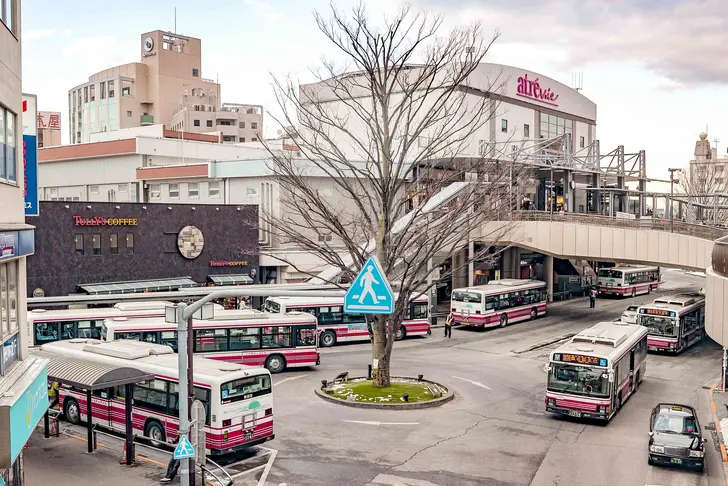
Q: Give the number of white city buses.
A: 8